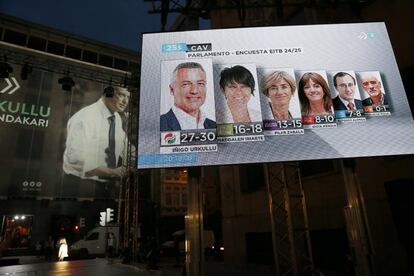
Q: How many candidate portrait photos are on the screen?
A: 6